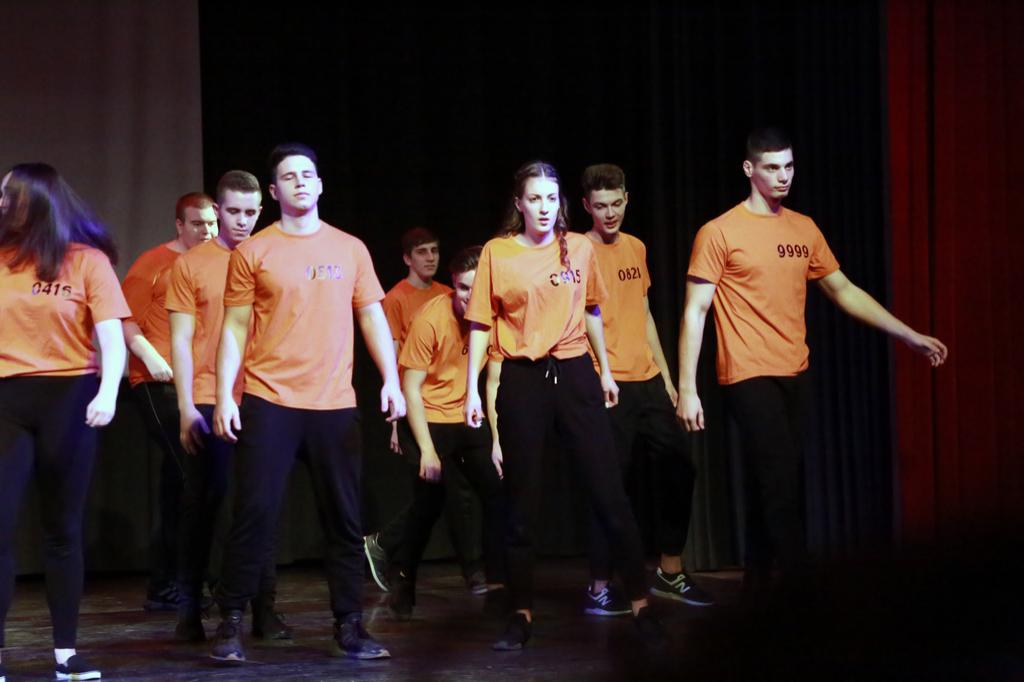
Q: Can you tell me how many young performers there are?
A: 9